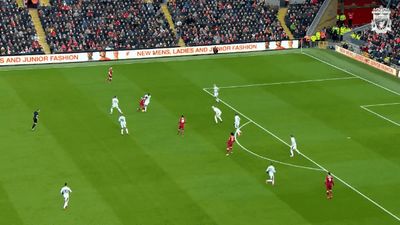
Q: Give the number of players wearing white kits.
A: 9